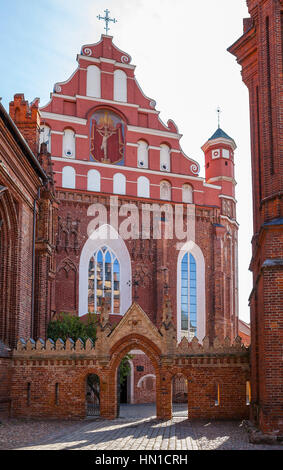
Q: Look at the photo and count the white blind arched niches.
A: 12